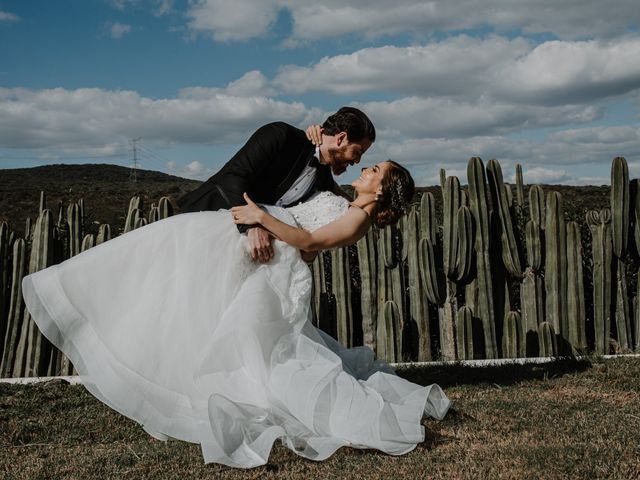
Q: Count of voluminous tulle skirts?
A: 1